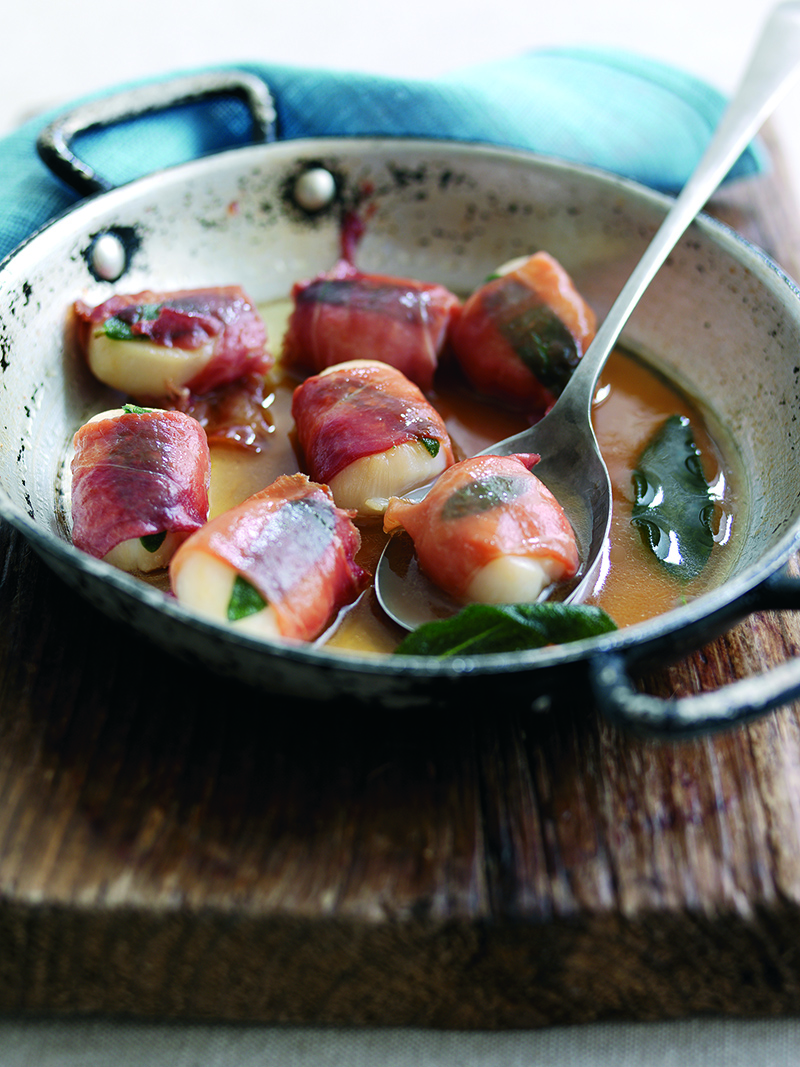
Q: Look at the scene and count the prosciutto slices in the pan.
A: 7